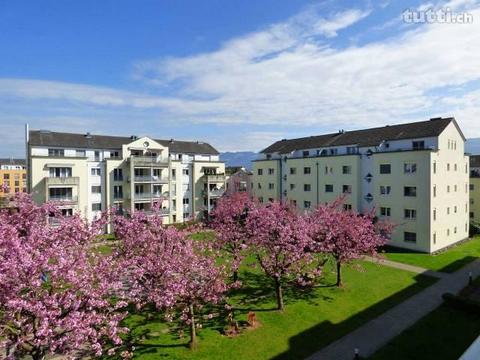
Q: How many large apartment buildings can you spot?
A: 2